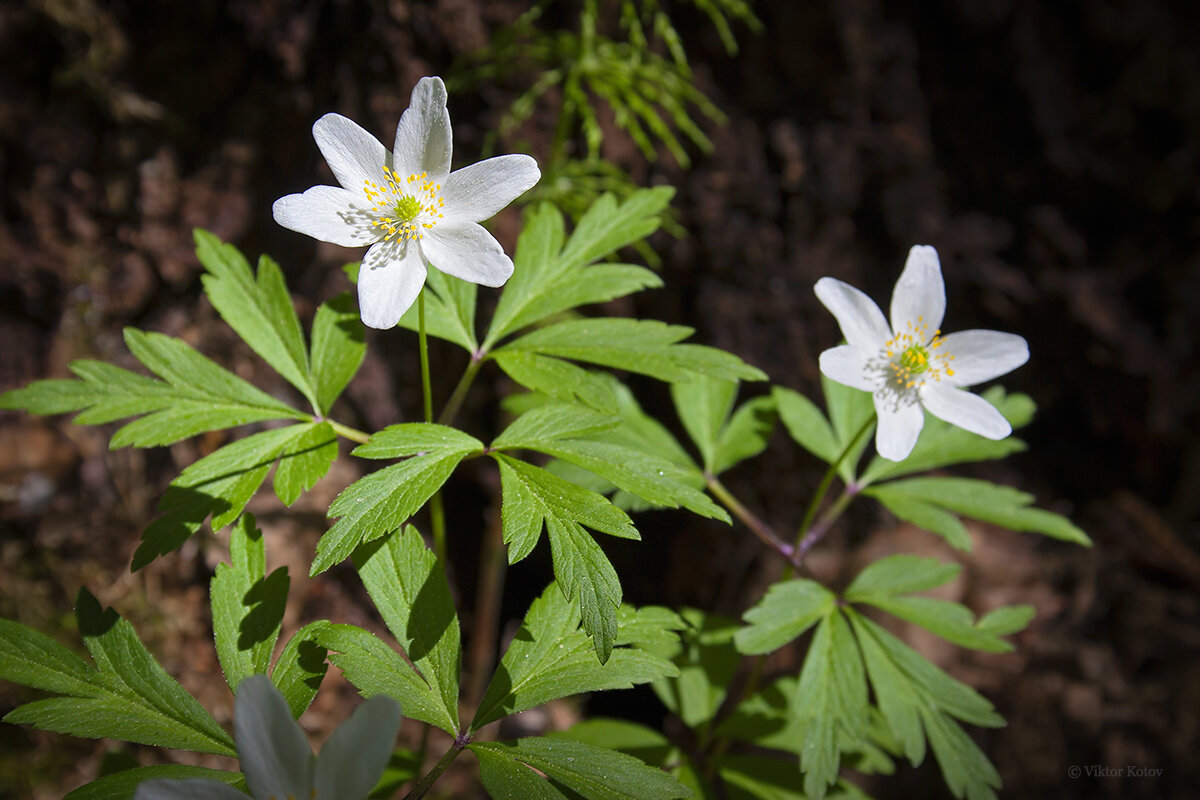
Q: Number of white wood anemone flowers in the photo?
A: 3